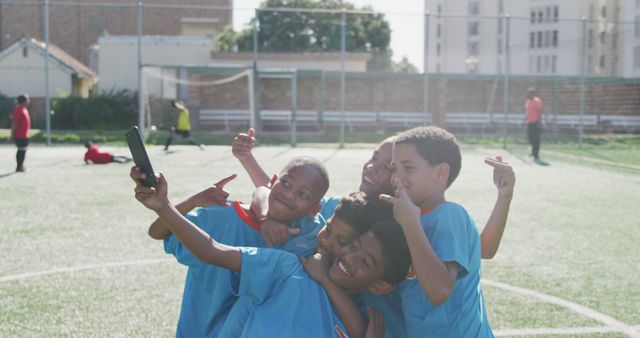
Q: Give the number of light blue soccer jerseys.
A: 5